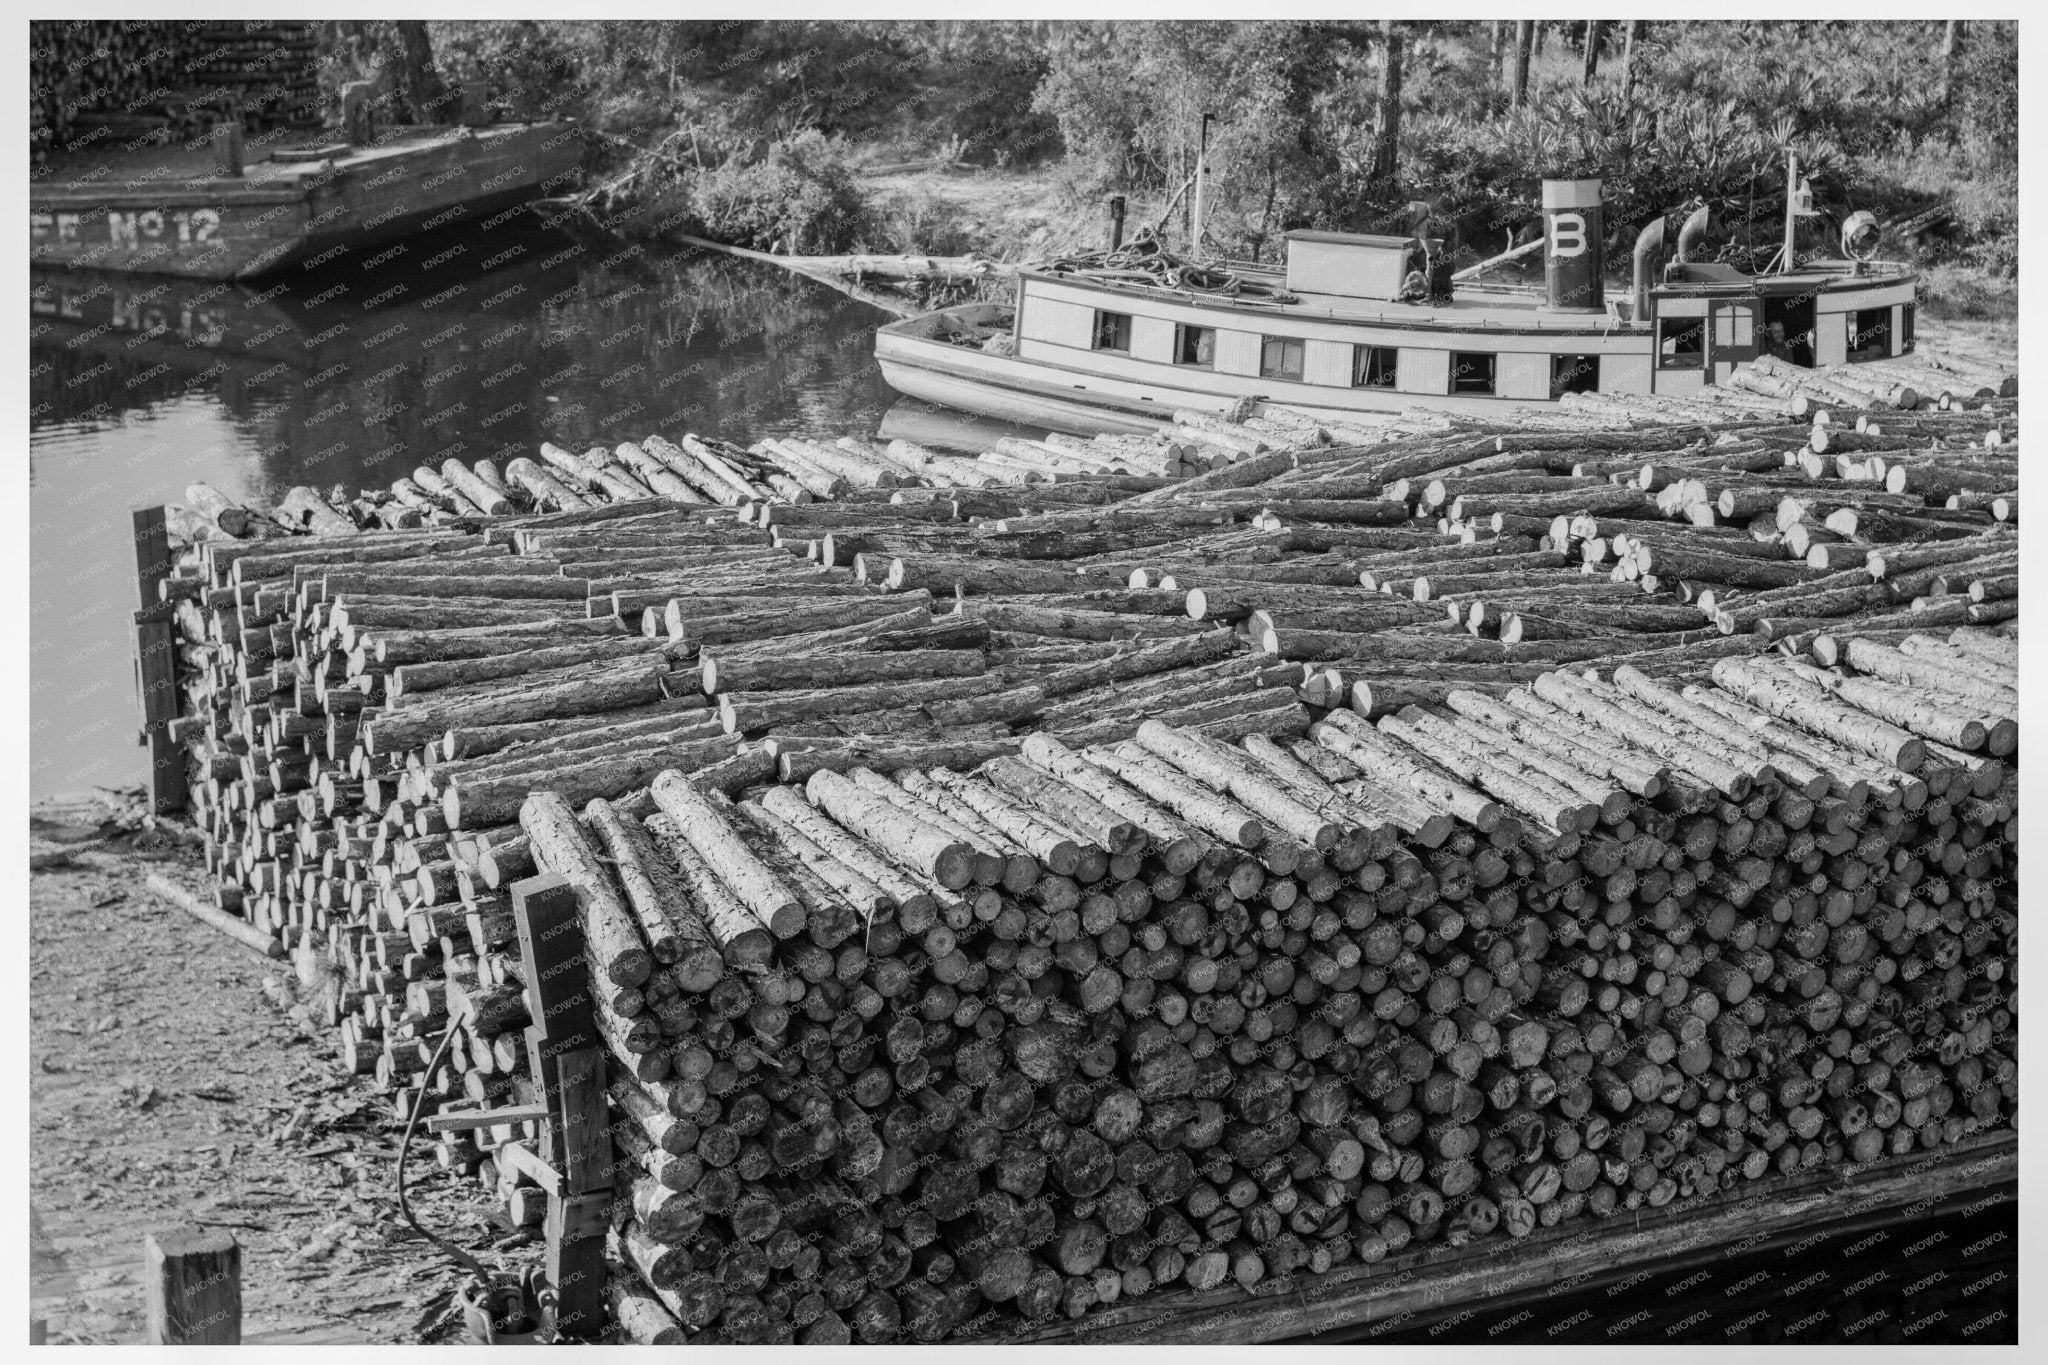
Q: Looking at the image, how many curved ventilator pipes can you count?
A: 2